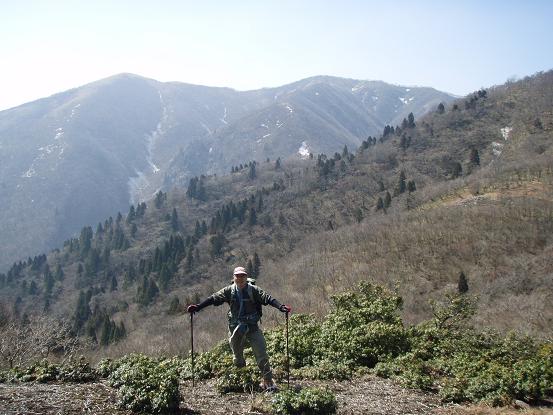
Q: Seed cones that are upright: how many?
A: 0